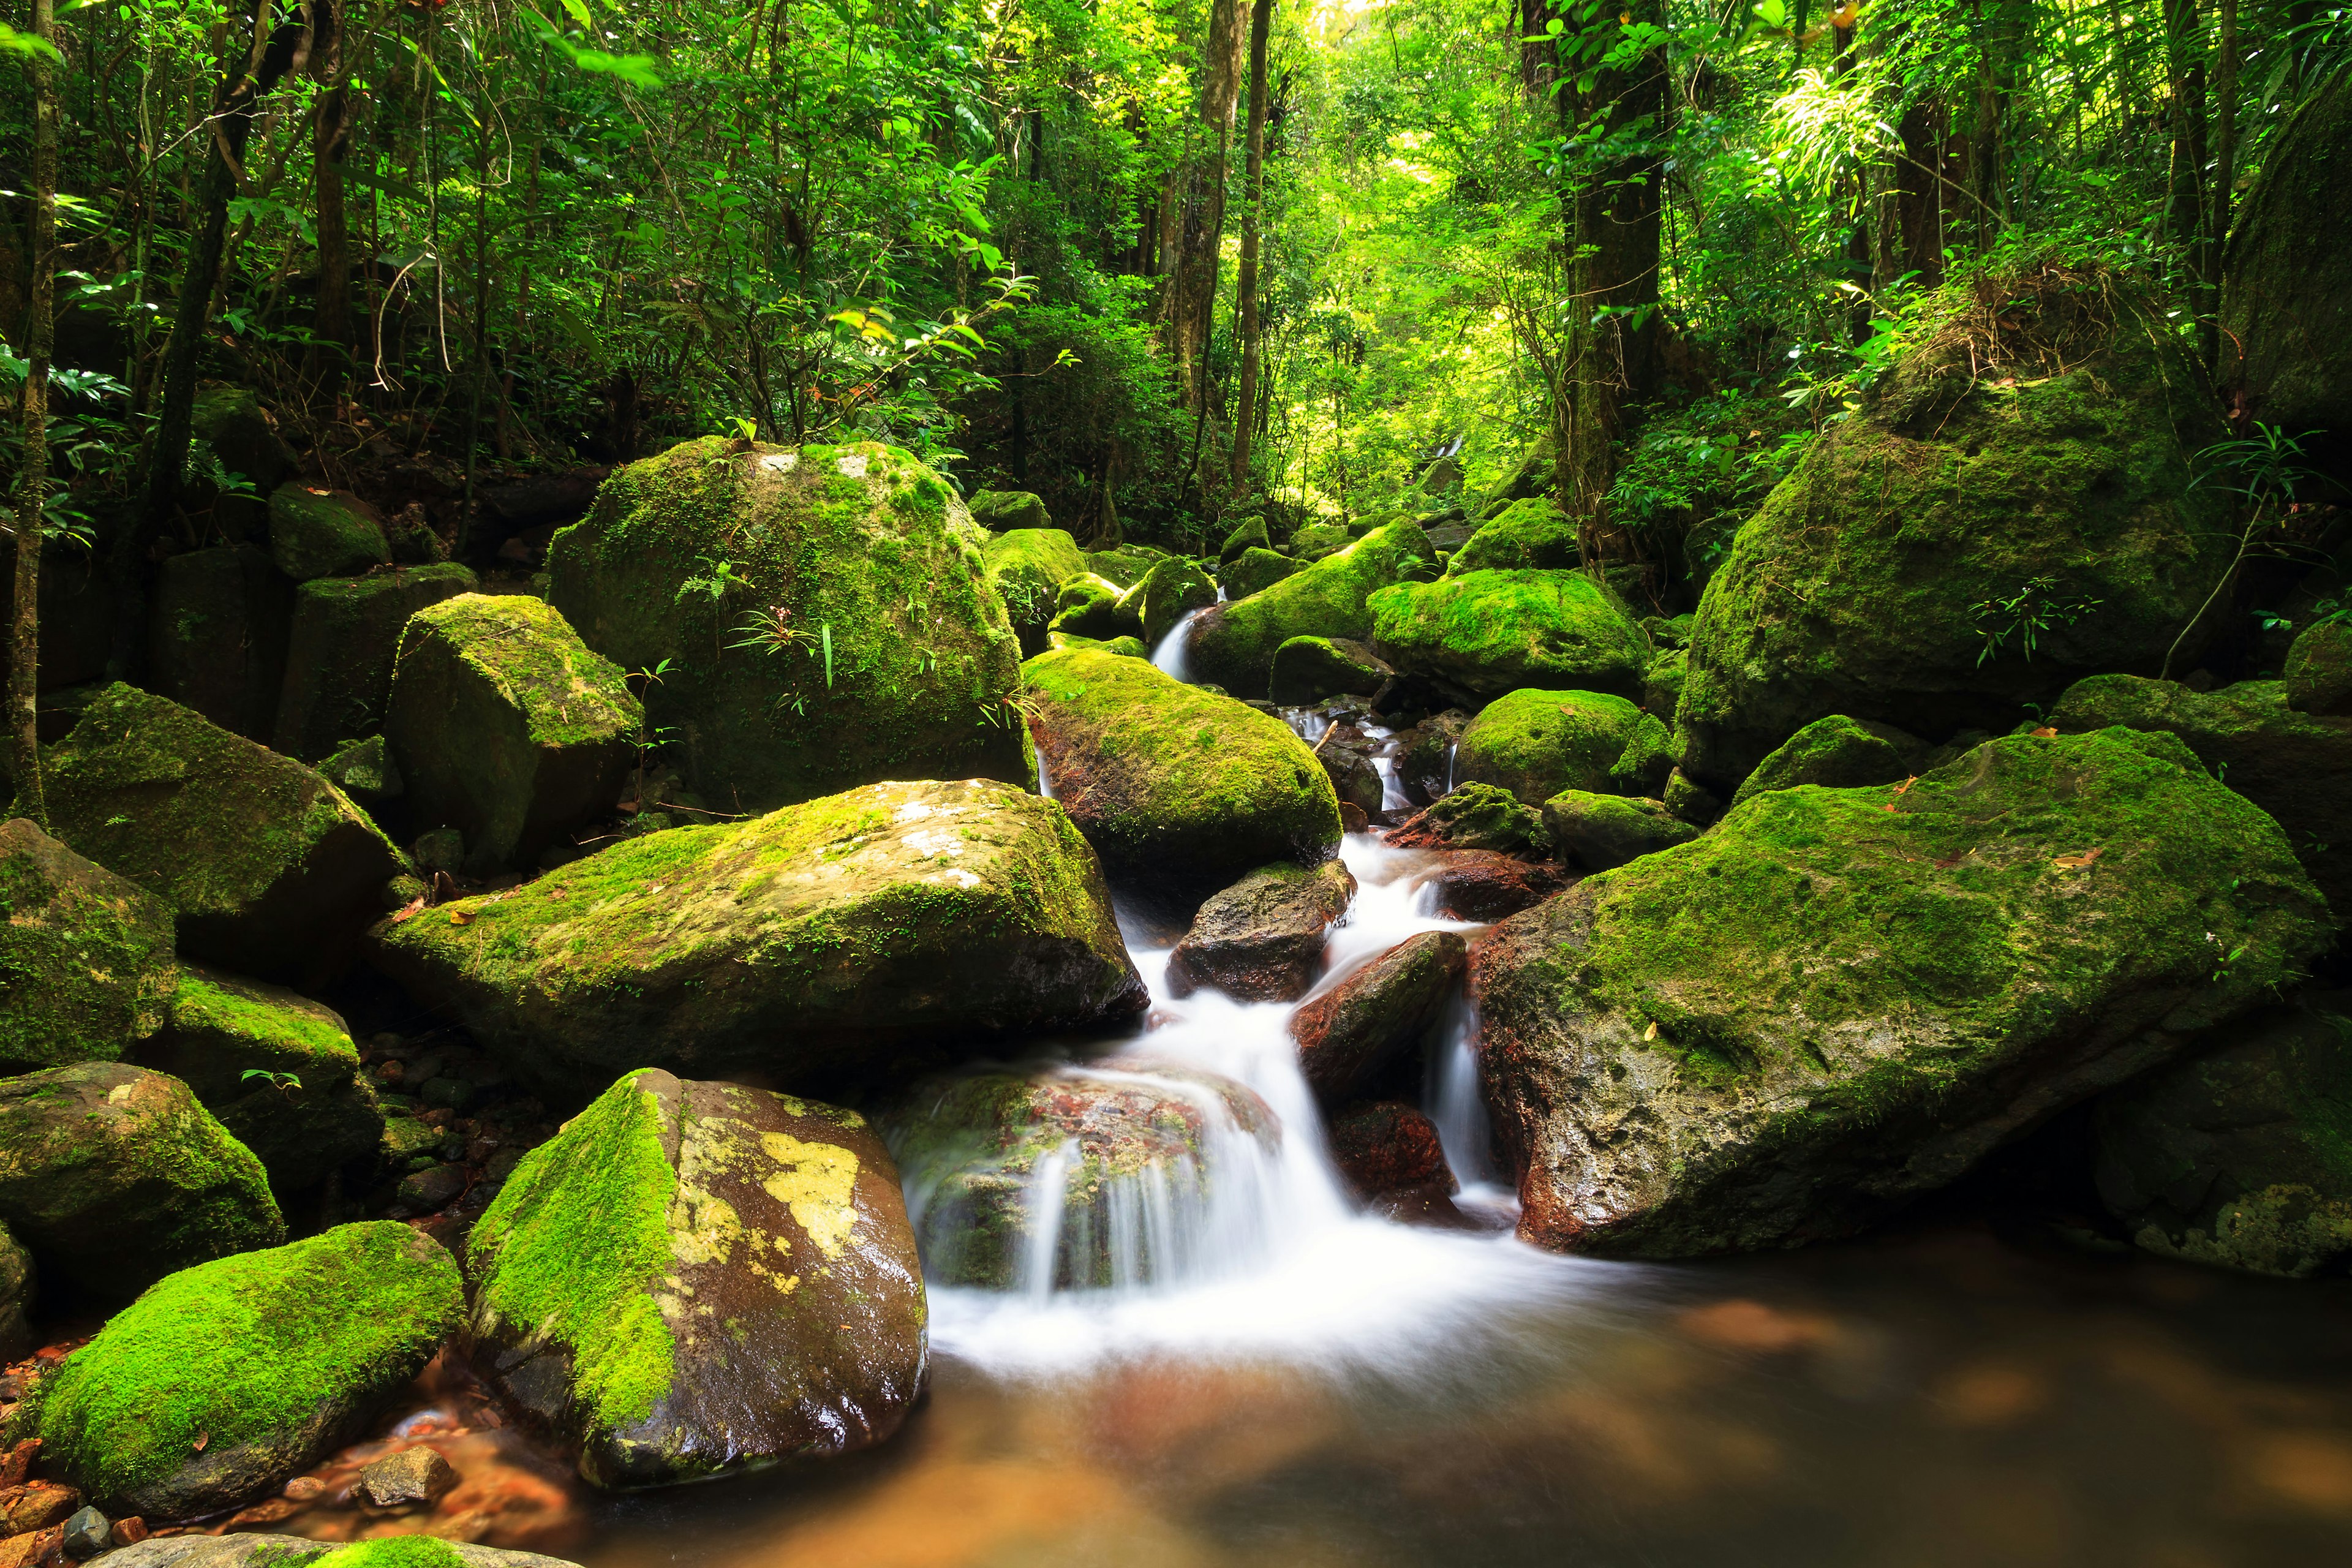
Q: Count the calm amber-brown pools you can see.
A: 1